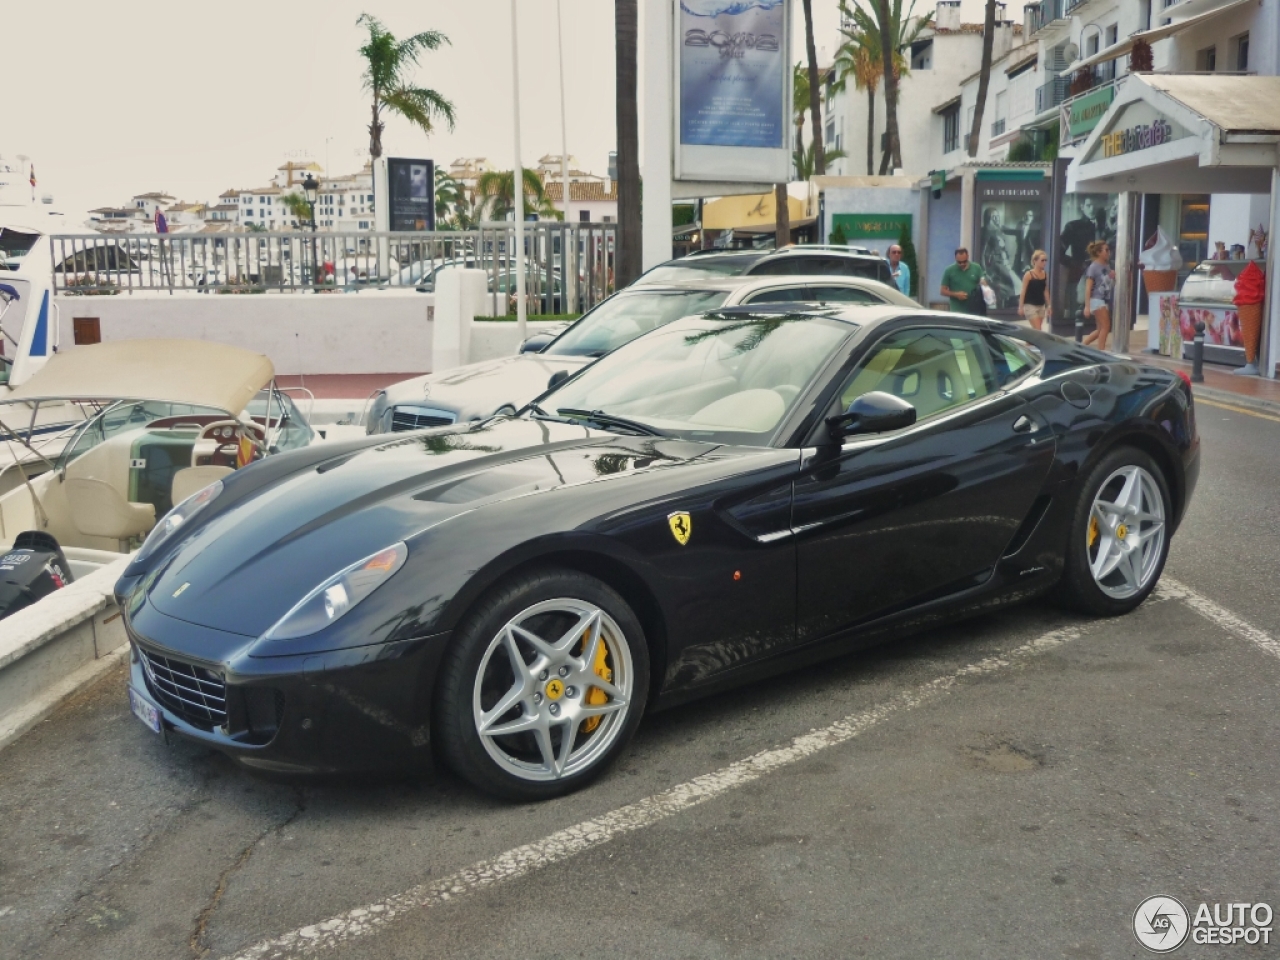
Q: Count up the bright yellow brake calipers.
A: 2